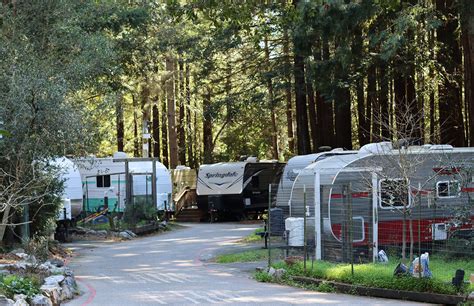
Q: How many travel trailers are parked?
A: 5